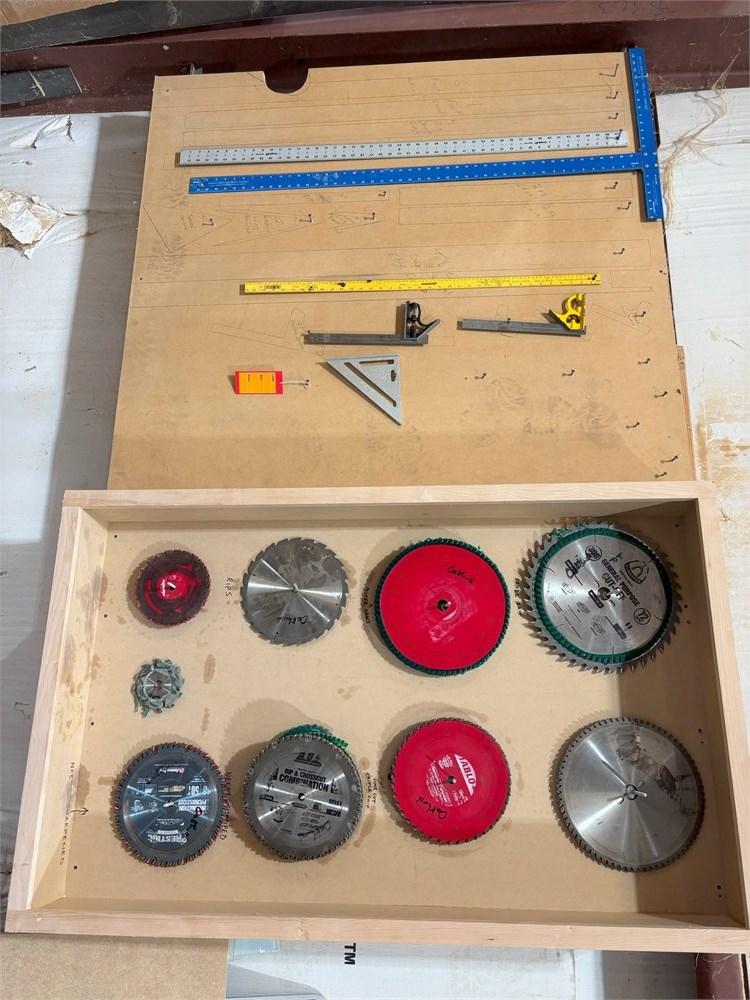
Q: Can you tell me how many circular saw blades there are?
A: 9